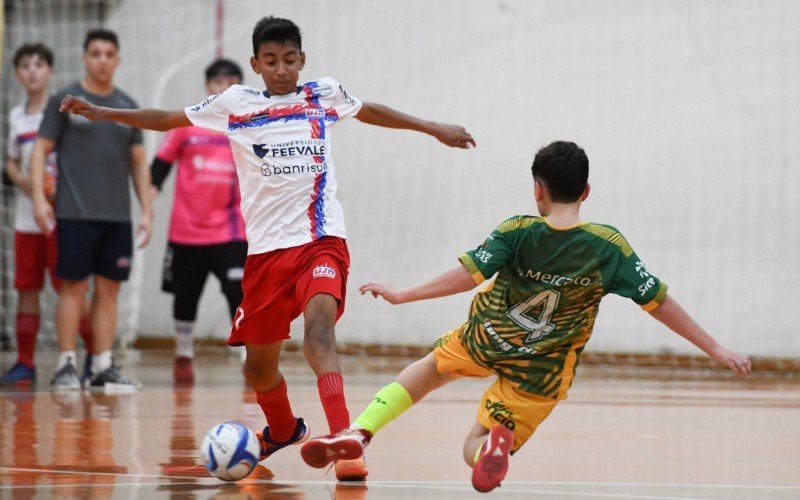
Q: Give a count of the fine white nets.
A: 1